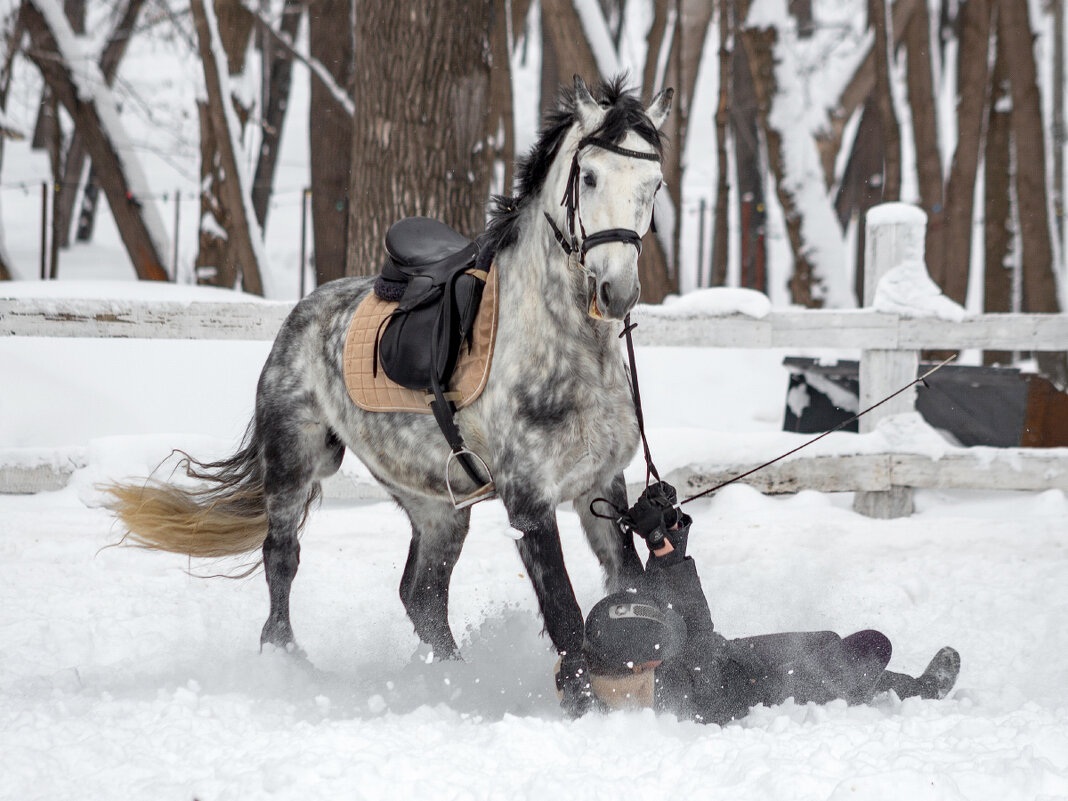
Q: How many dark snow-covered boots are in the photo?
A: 1